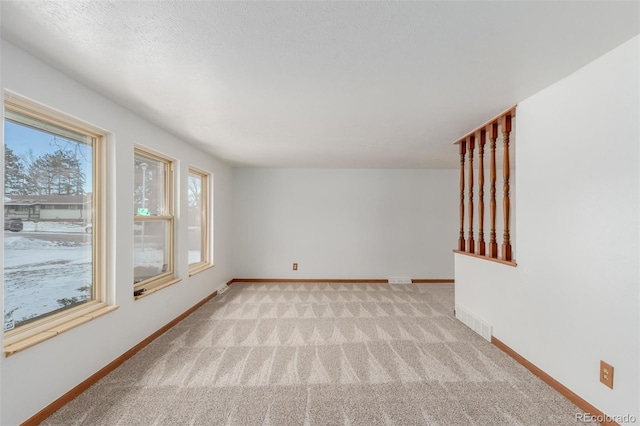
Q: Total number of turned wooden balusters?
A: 5